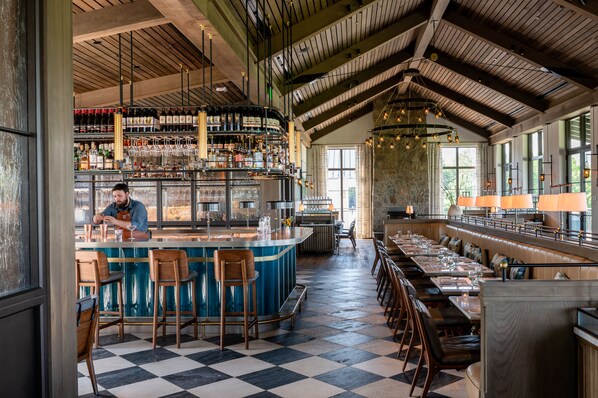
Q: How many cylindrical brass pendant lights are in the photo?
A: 4